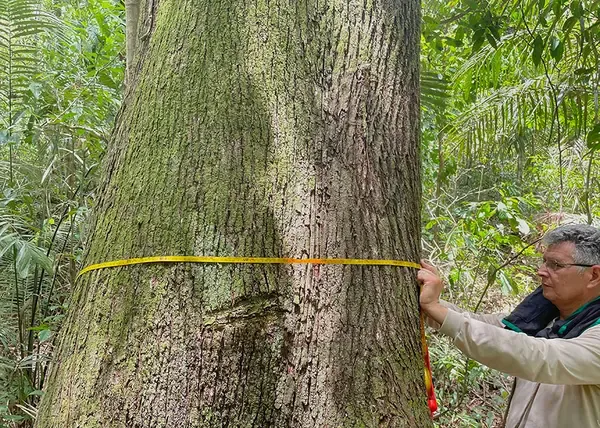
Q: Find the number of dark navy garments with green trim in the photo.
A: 1